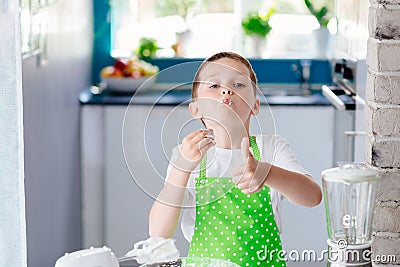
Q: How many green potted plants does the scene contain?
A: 3